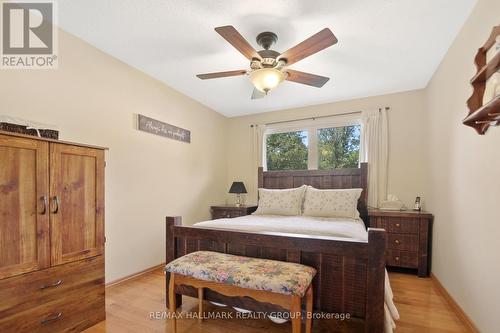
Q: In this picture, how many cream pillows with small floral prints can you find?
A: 2